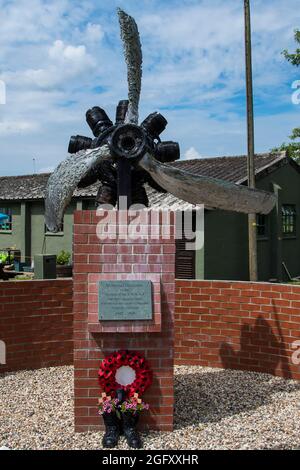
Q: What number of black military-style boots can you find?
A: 2